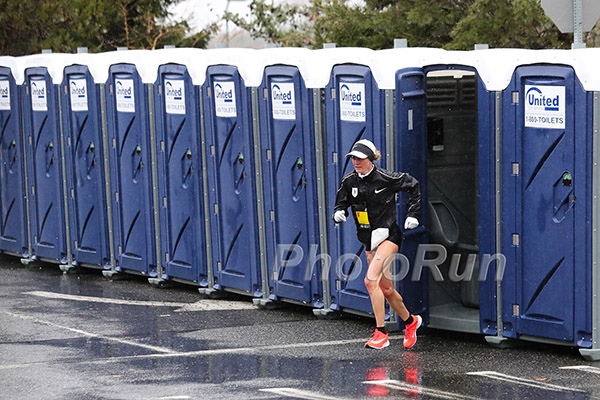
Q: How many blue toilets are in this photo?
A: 10